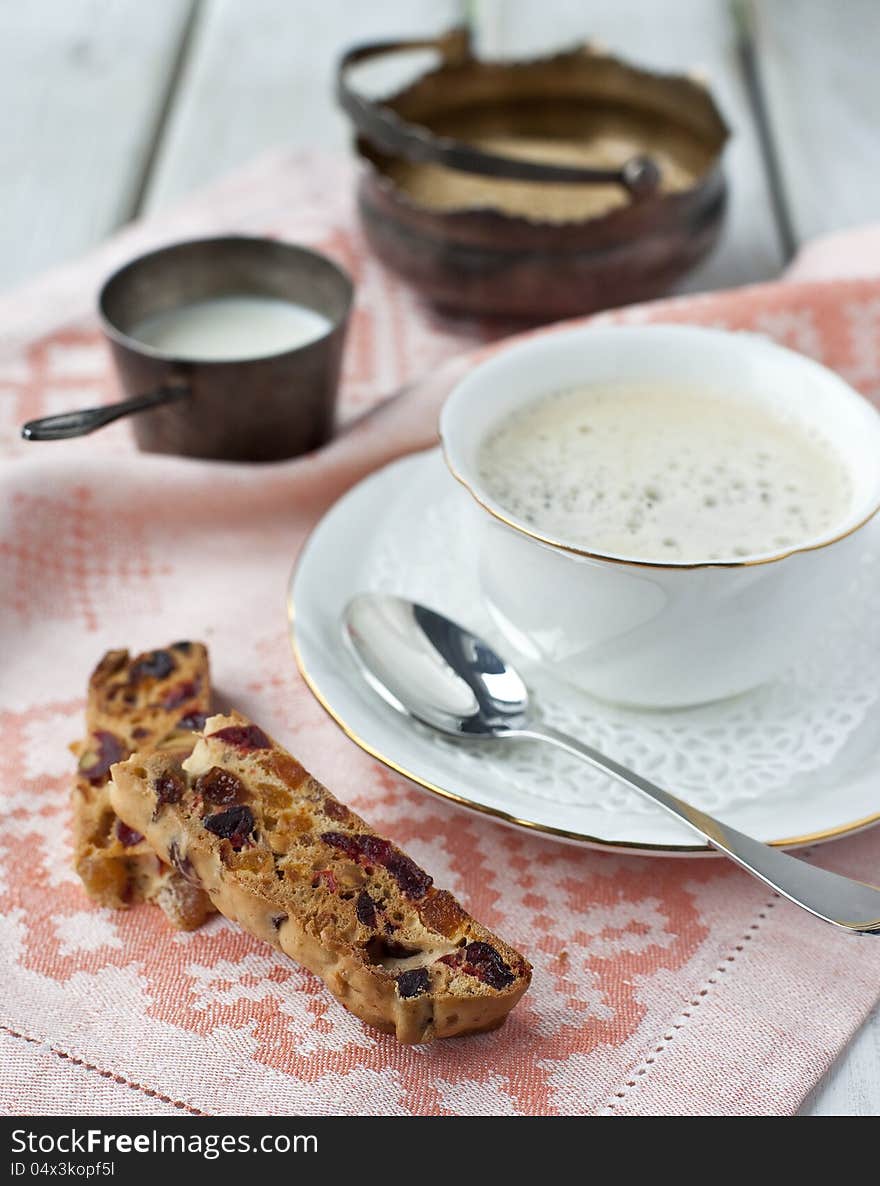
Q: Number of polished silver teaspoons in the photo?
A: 1